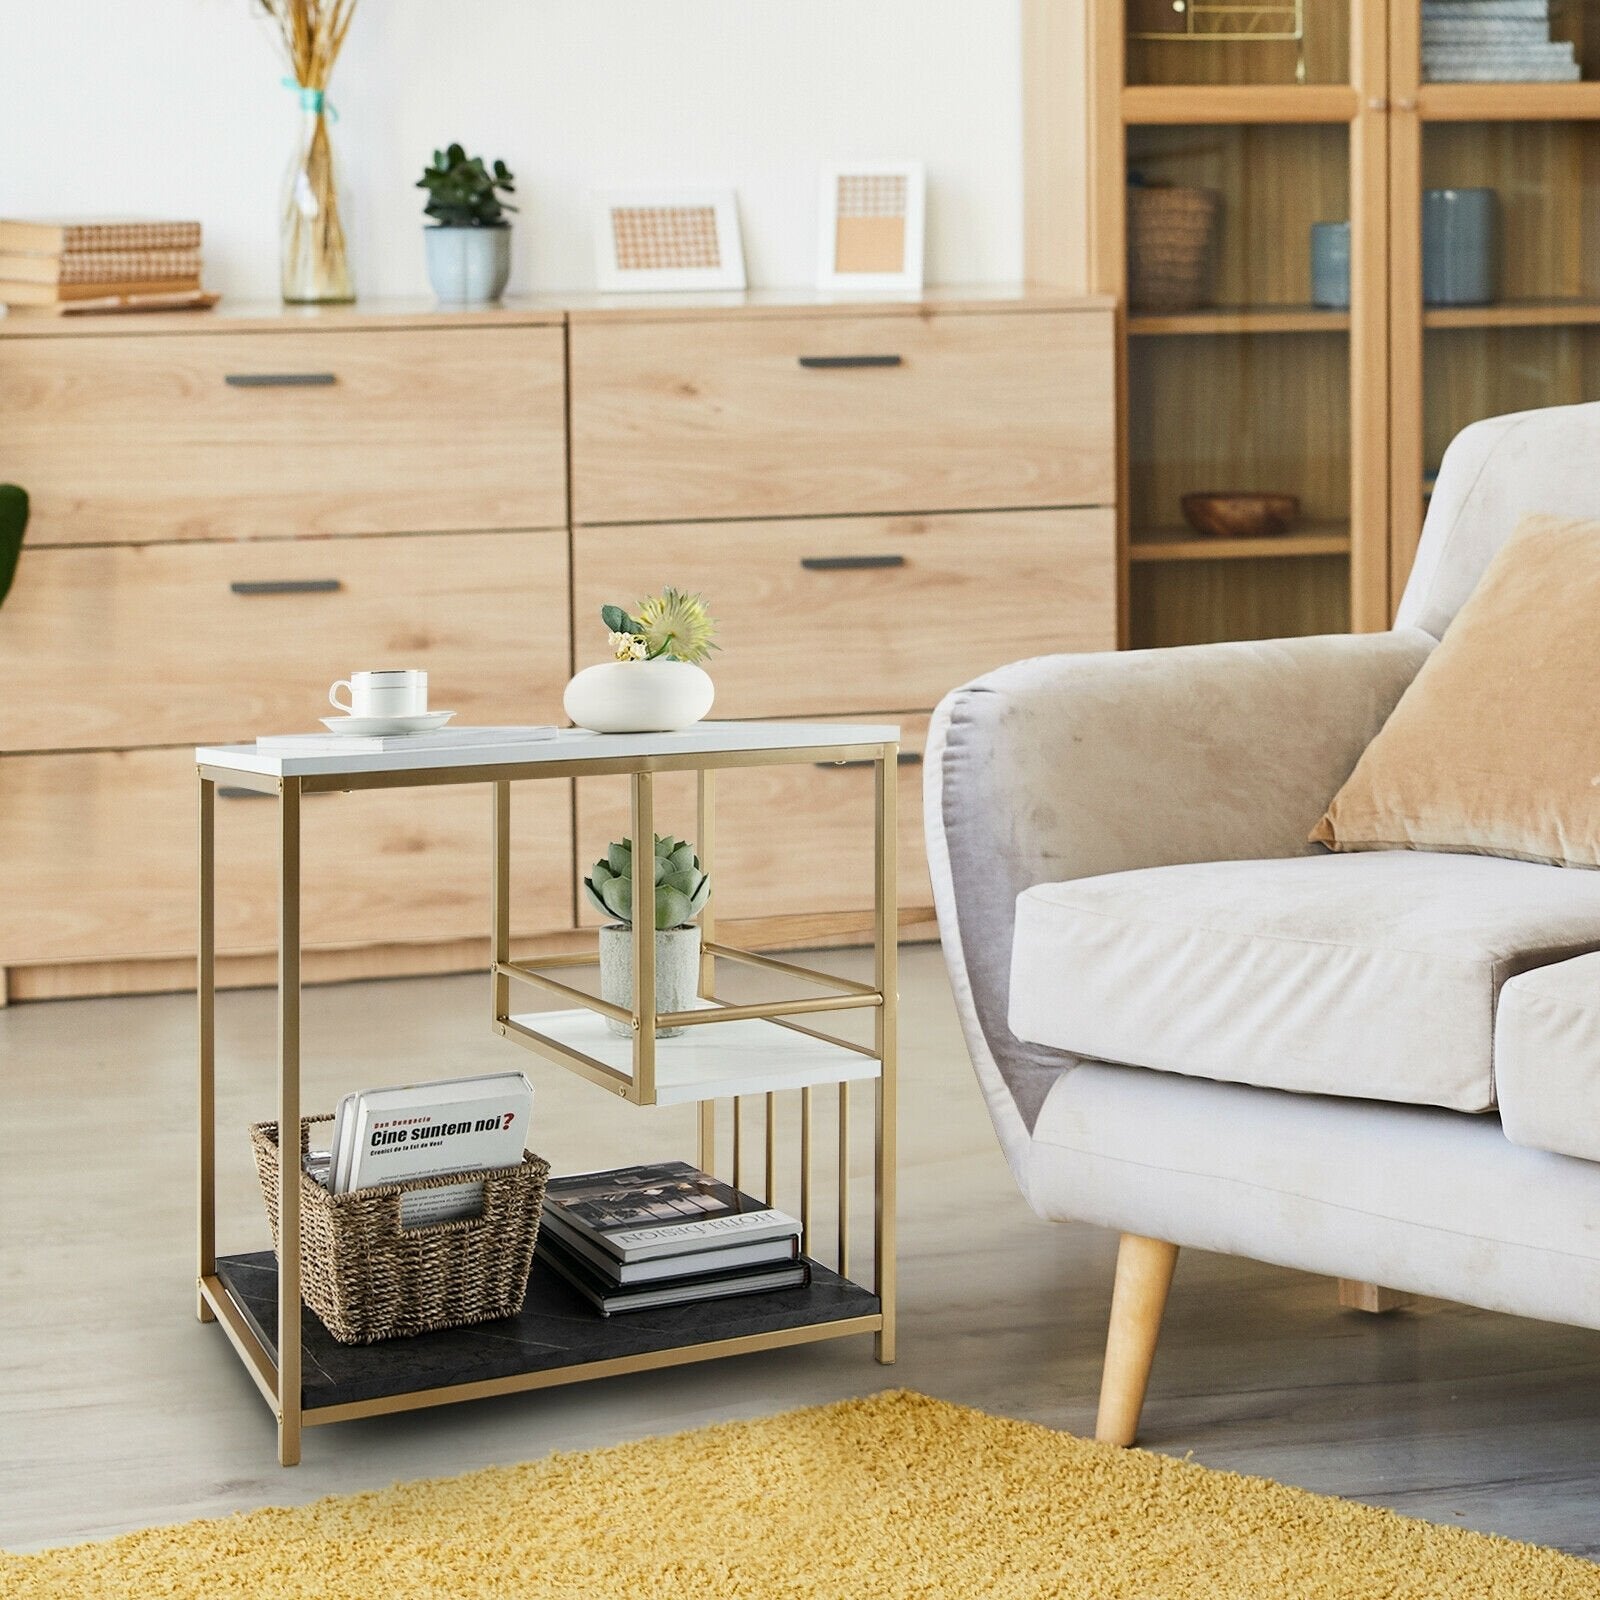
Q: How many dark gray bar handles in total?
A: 6